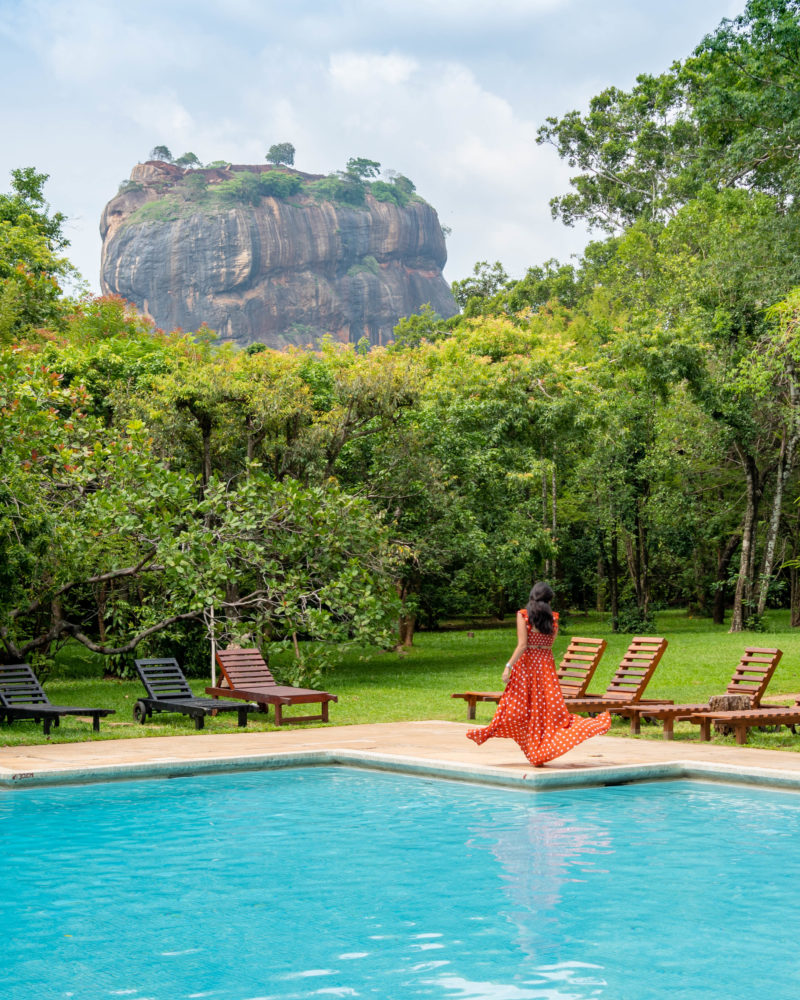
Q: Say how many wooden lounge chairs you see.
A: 7